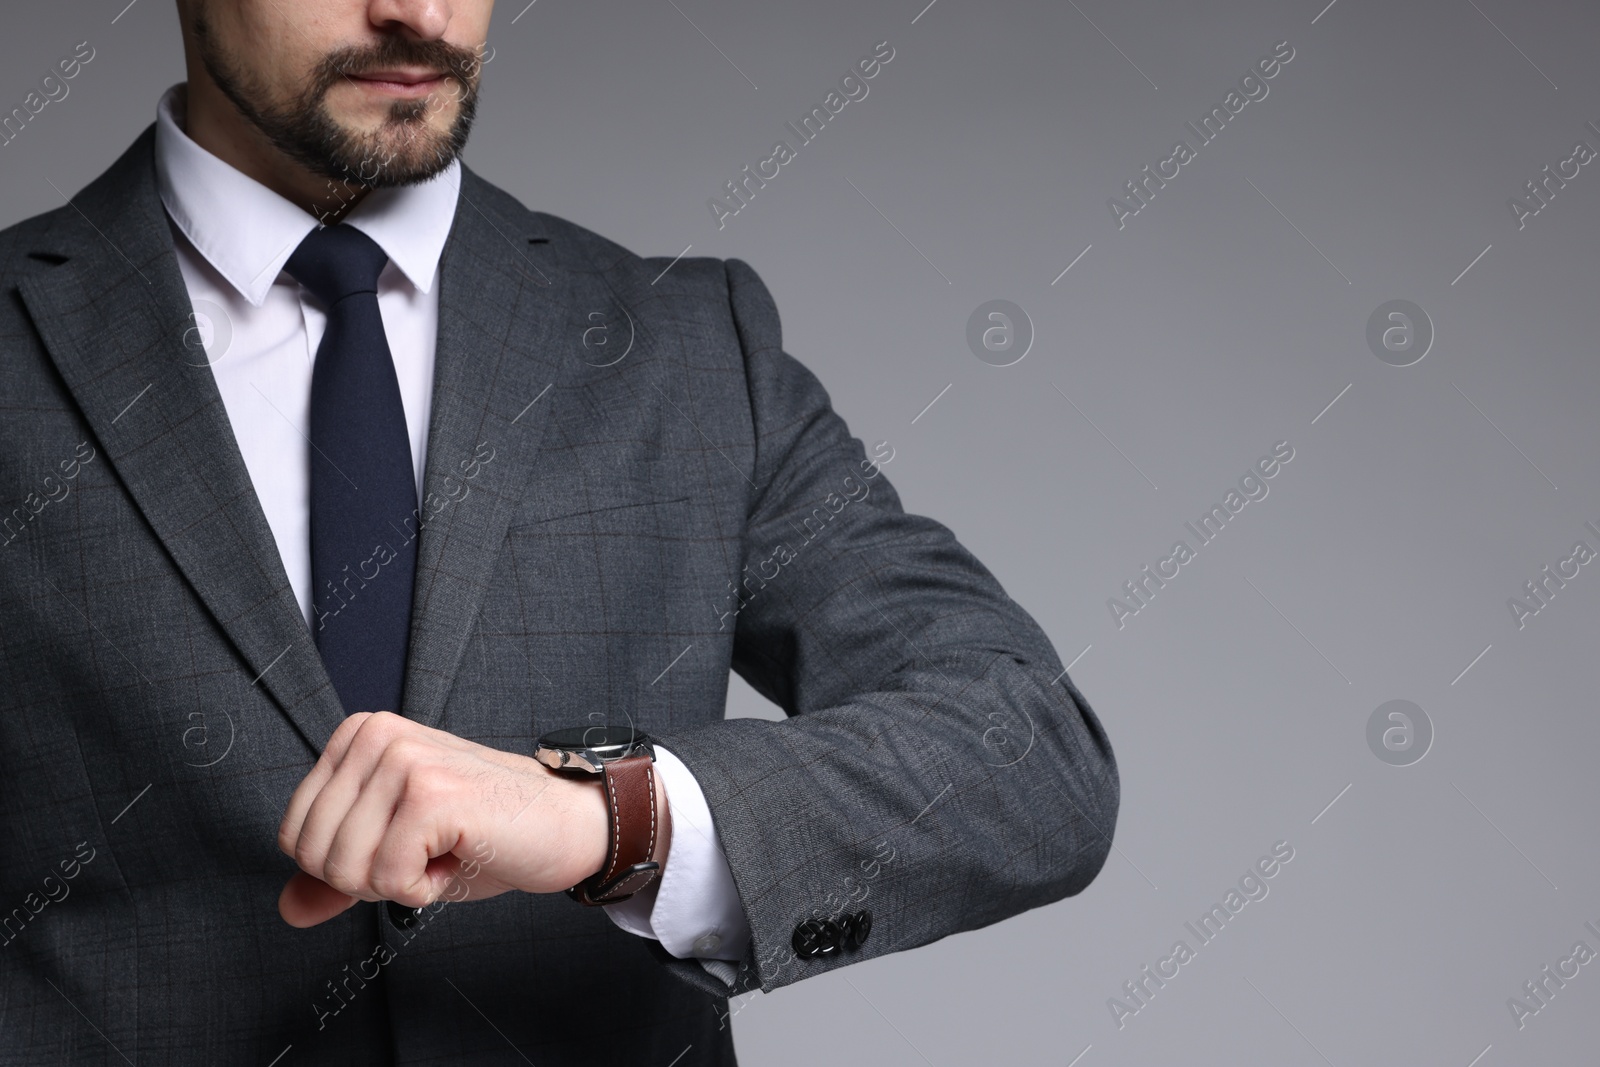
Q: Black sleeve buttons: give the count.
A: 4